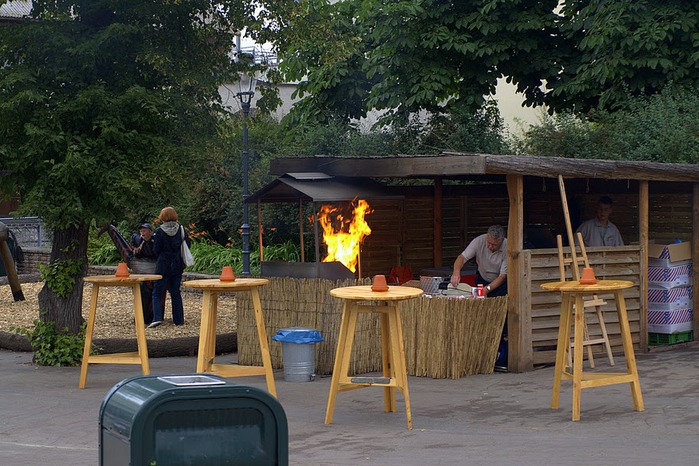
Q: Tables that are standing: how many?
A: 4